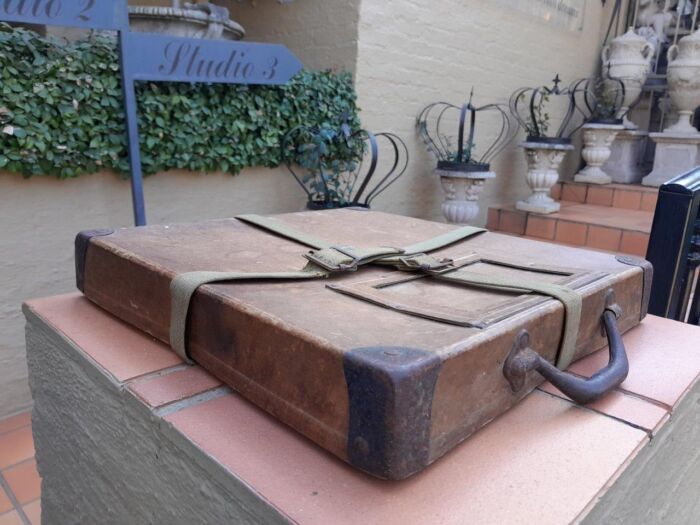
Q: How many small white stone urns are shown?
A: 3